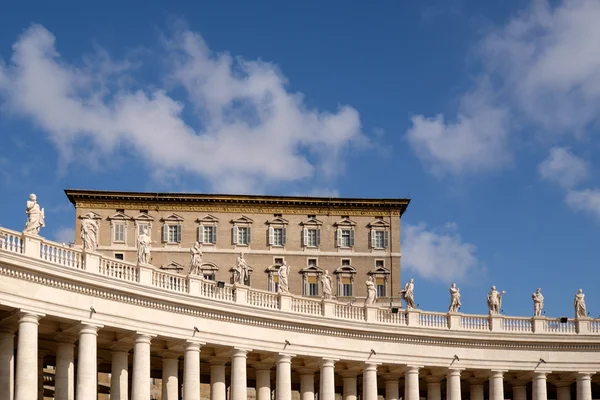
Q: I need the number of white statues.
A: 13